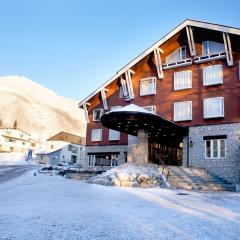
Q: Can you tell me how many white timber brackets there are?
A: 6